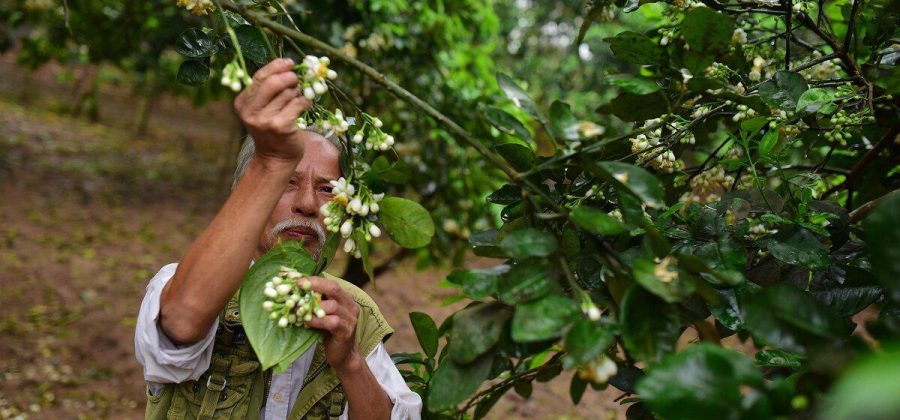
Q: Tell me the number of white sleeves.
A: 2